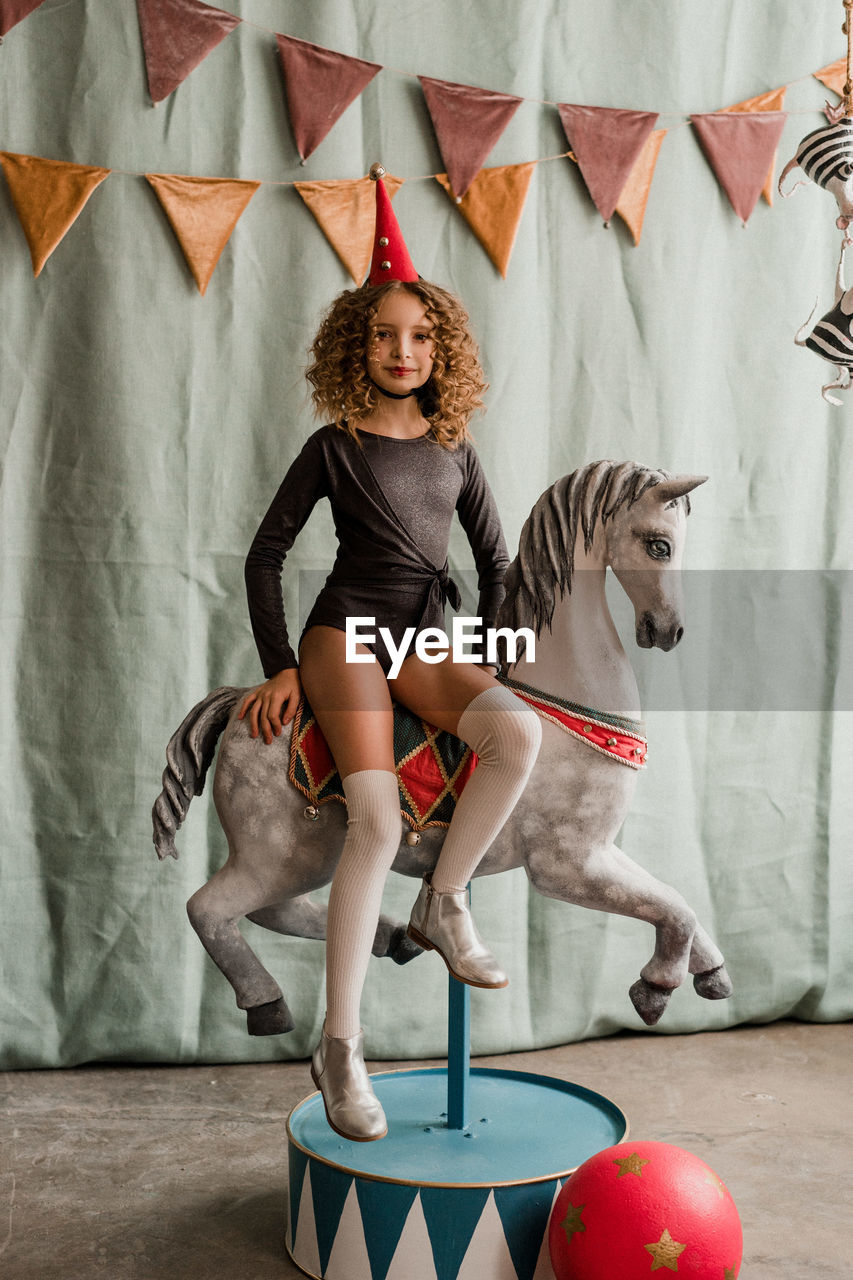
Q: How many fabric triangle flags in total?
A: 13